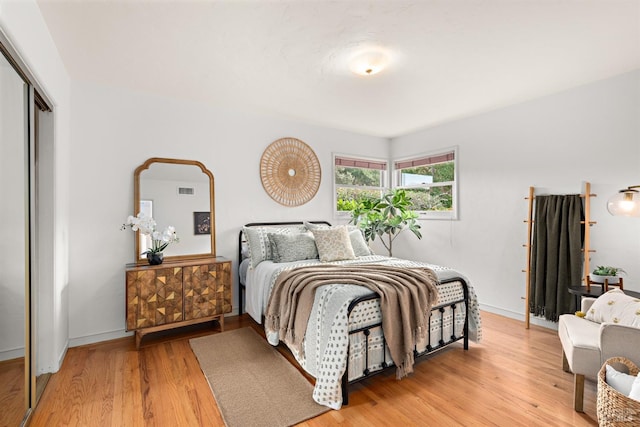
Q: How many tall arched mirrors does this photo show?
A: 1